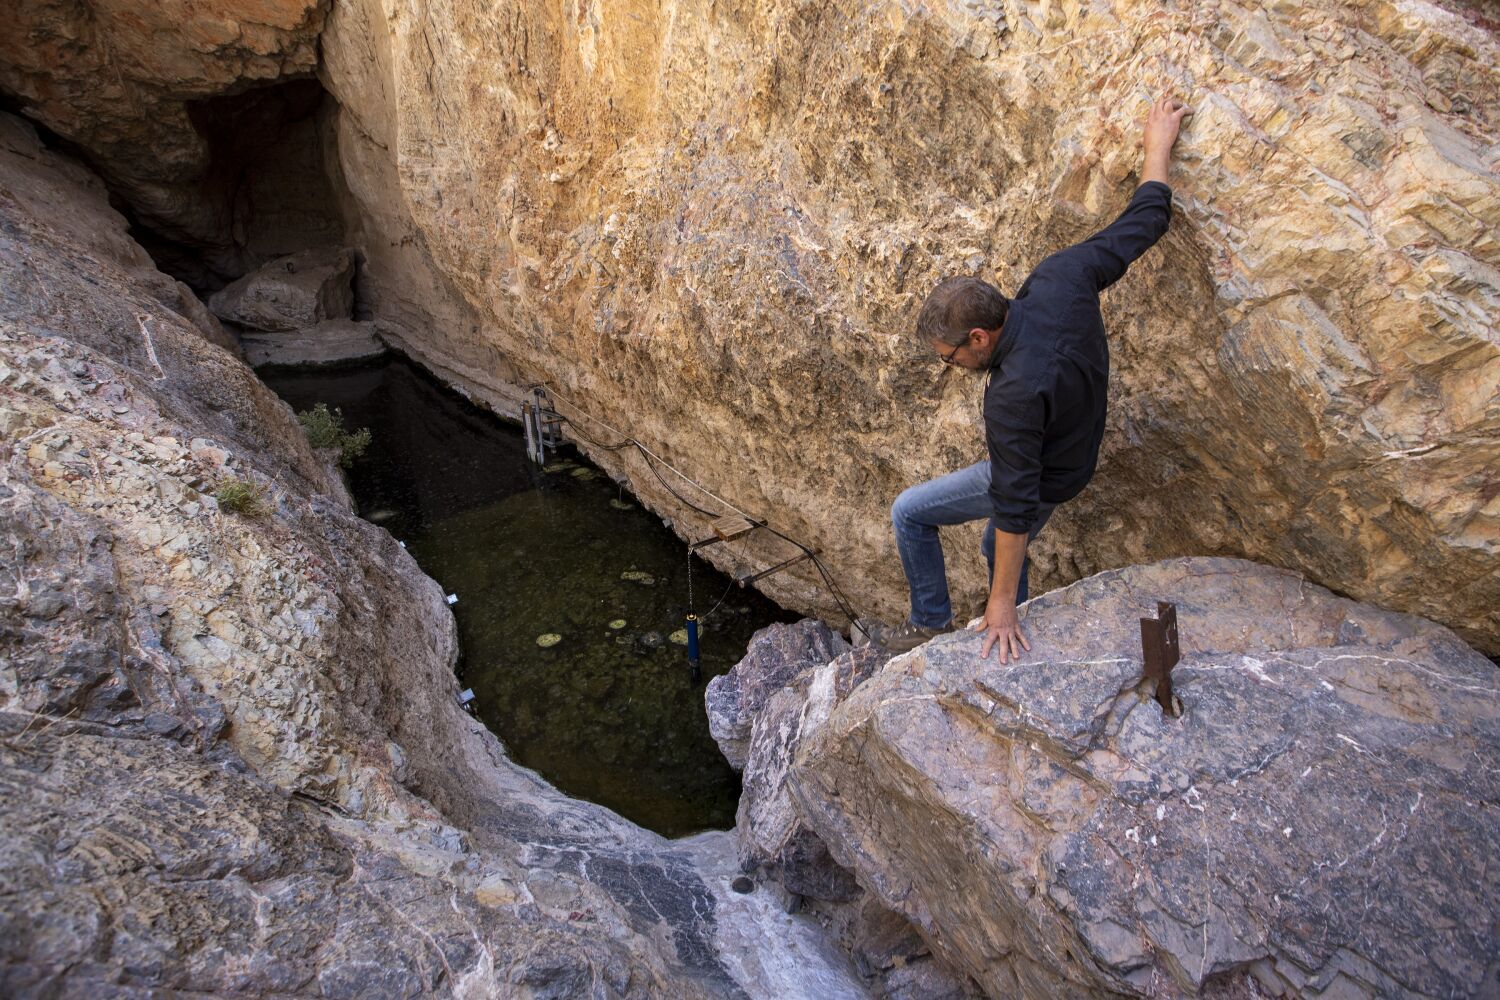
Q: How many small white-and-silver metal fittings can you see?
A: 3